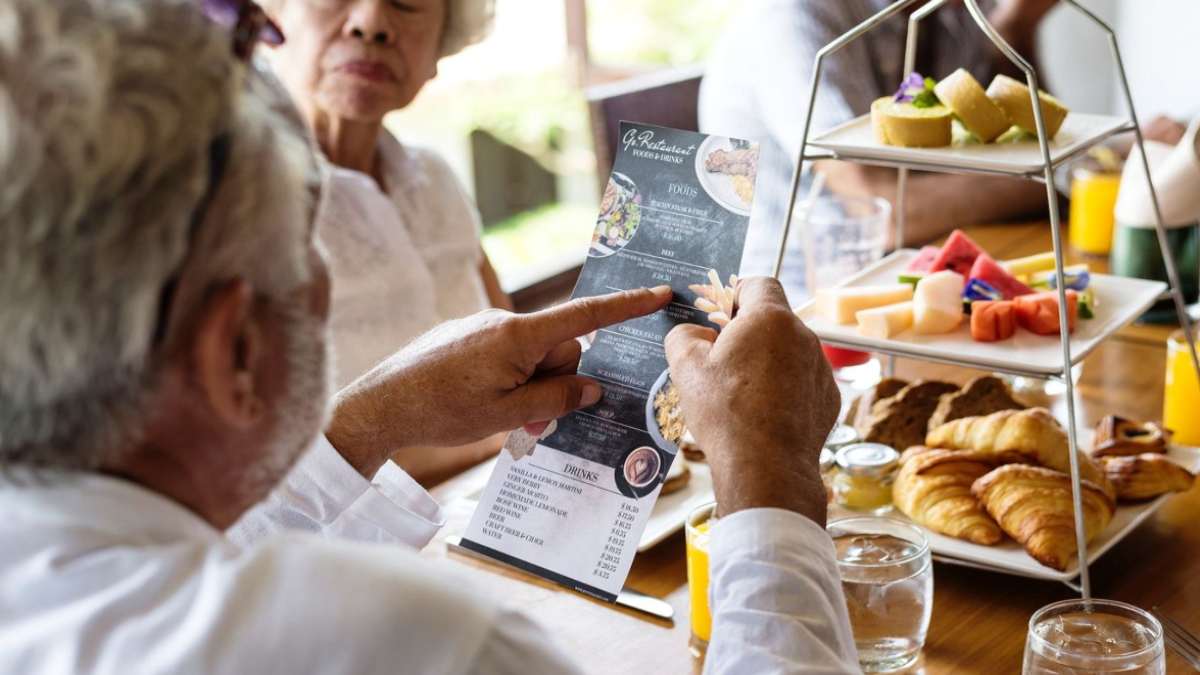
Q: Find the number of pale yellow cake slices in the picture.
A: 3